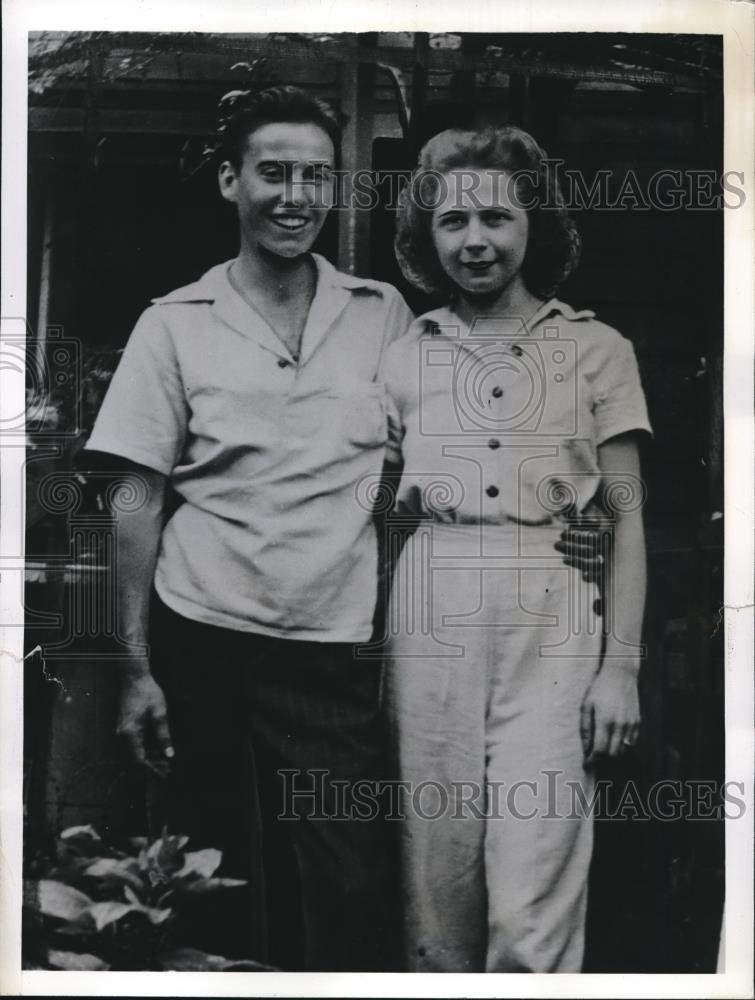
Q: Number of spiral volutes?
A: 6